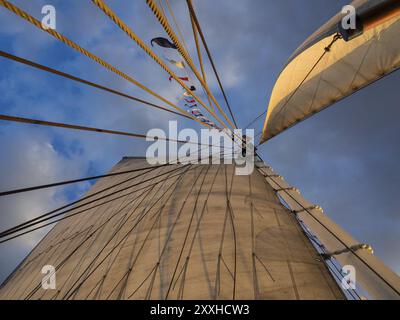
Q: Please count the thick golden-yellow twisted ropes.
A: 3